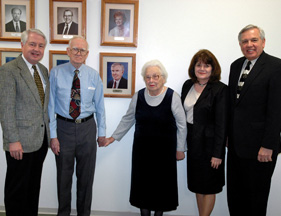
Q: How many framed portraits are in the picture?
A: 6